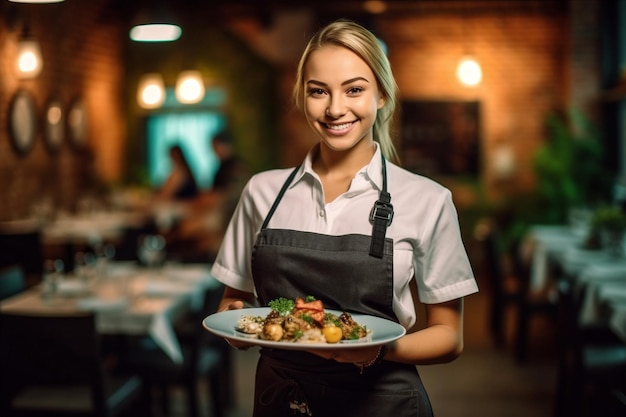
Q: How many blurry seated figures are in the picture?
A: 2